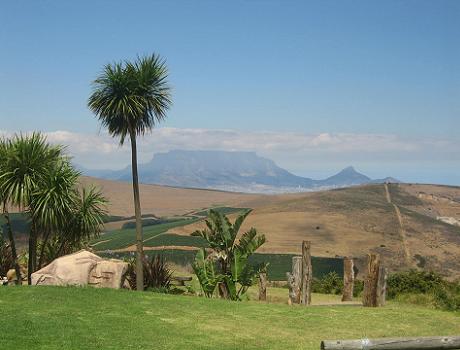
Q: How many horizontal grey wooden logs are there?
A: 1